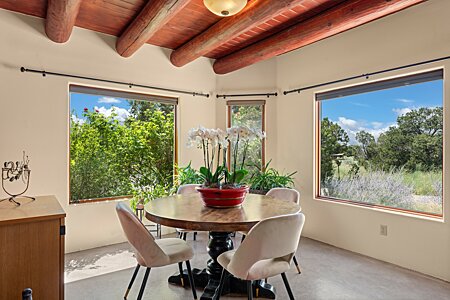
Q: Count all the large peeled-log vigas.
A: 4